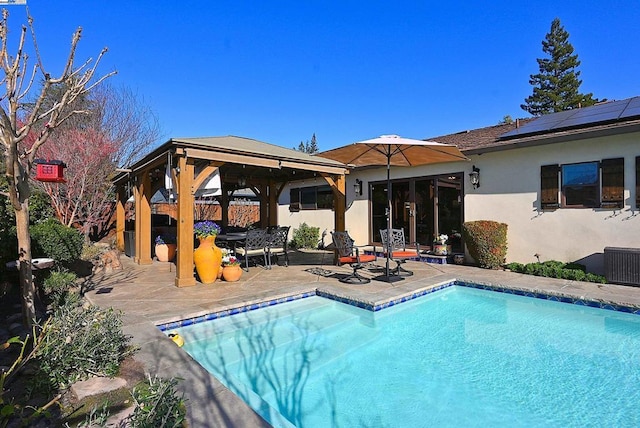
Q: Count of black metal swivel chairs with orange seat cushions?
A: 2